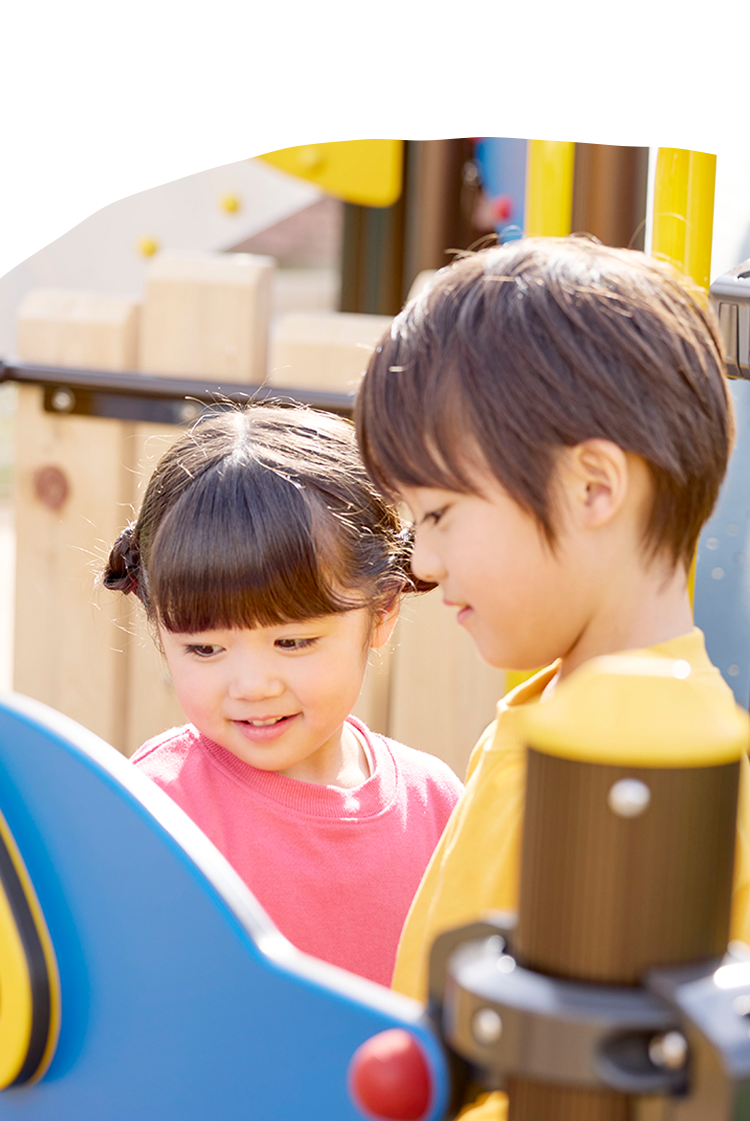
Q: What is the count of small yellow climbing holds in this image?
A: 2